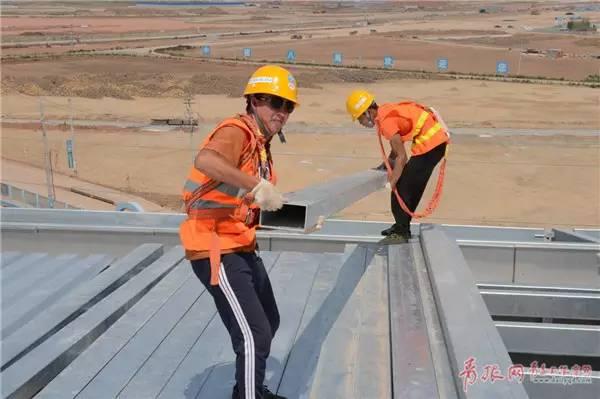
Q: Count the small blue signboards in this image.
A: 7